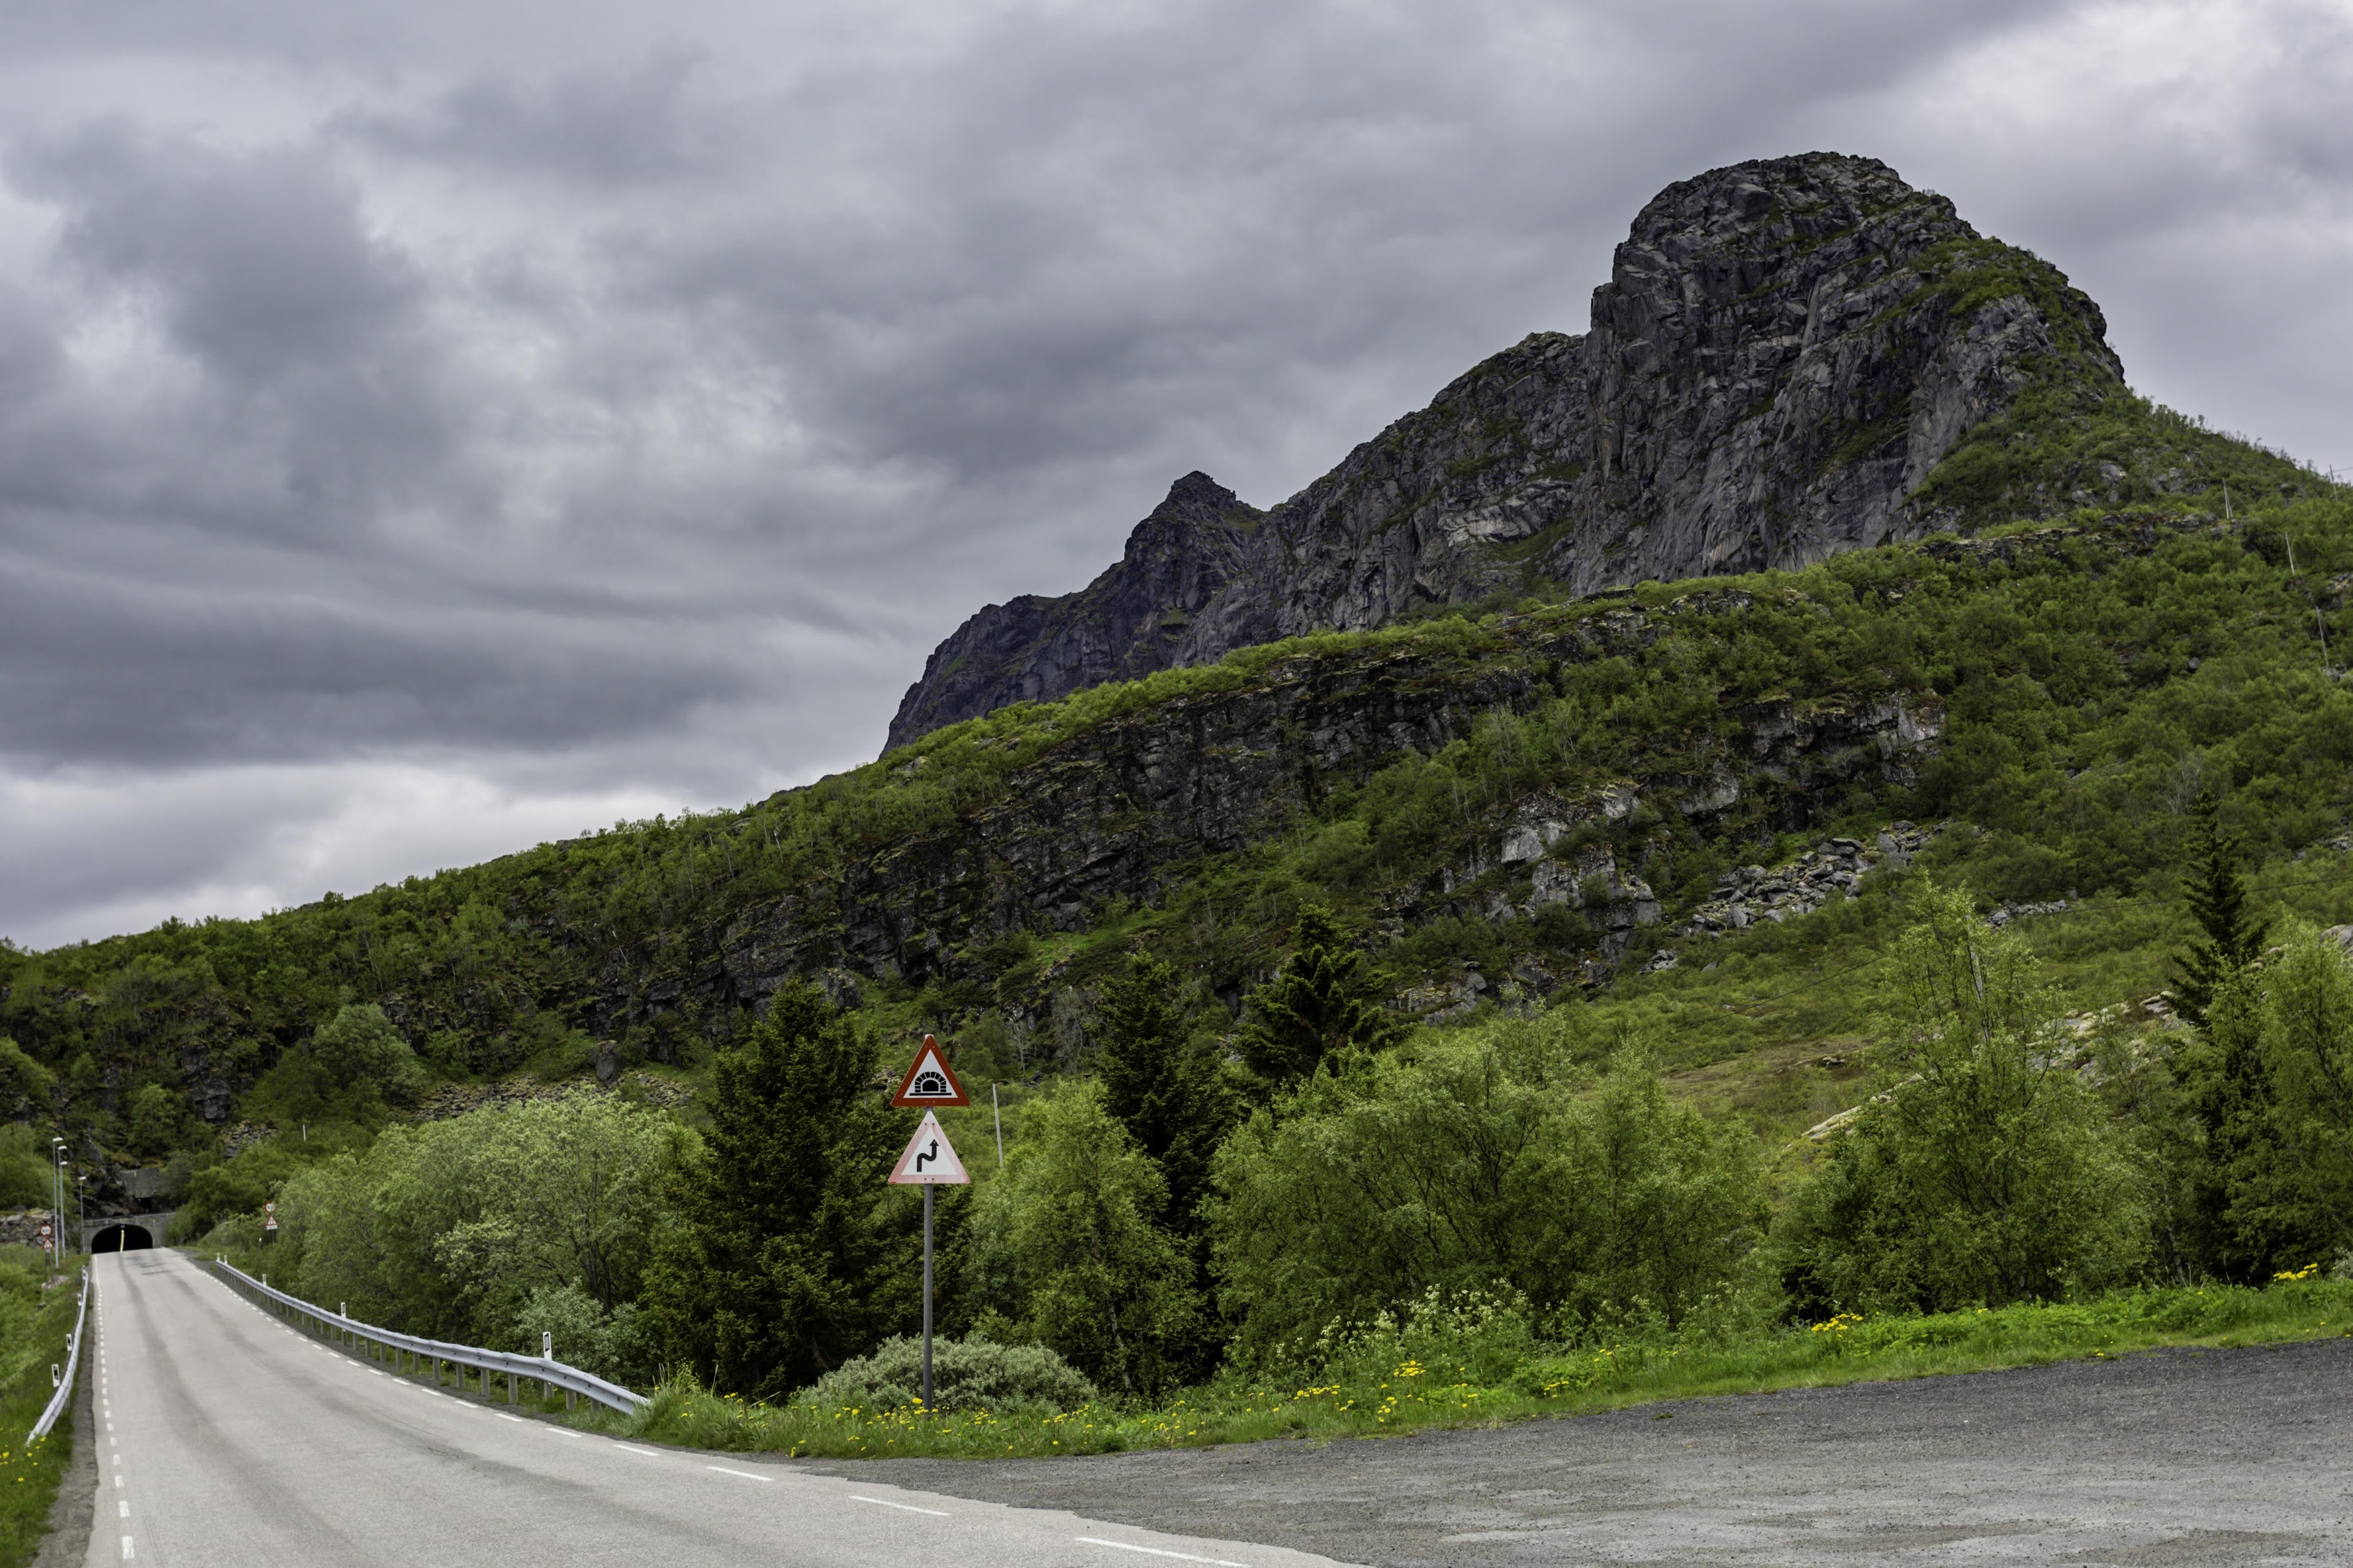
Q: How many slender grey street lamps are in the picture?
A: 4